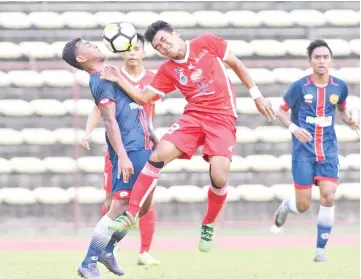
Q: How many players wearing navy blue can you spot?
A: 2